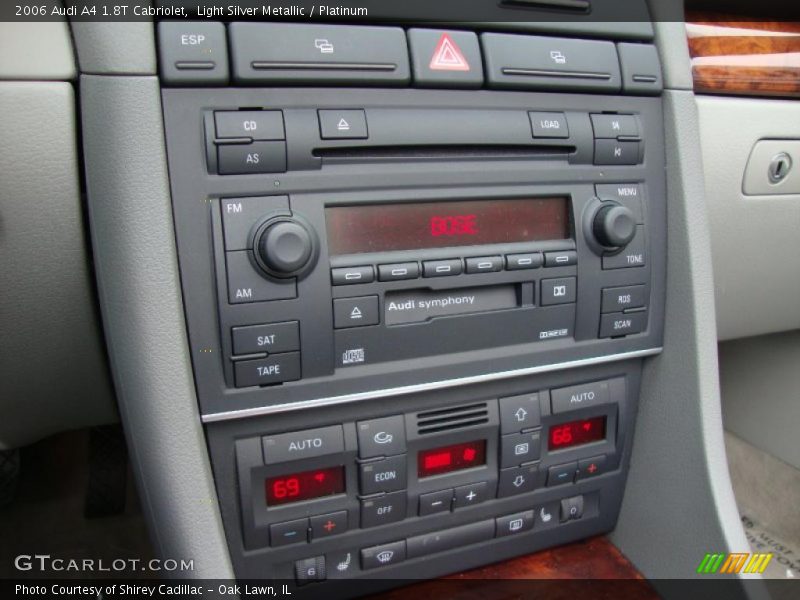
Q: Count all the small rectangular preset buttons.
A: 6